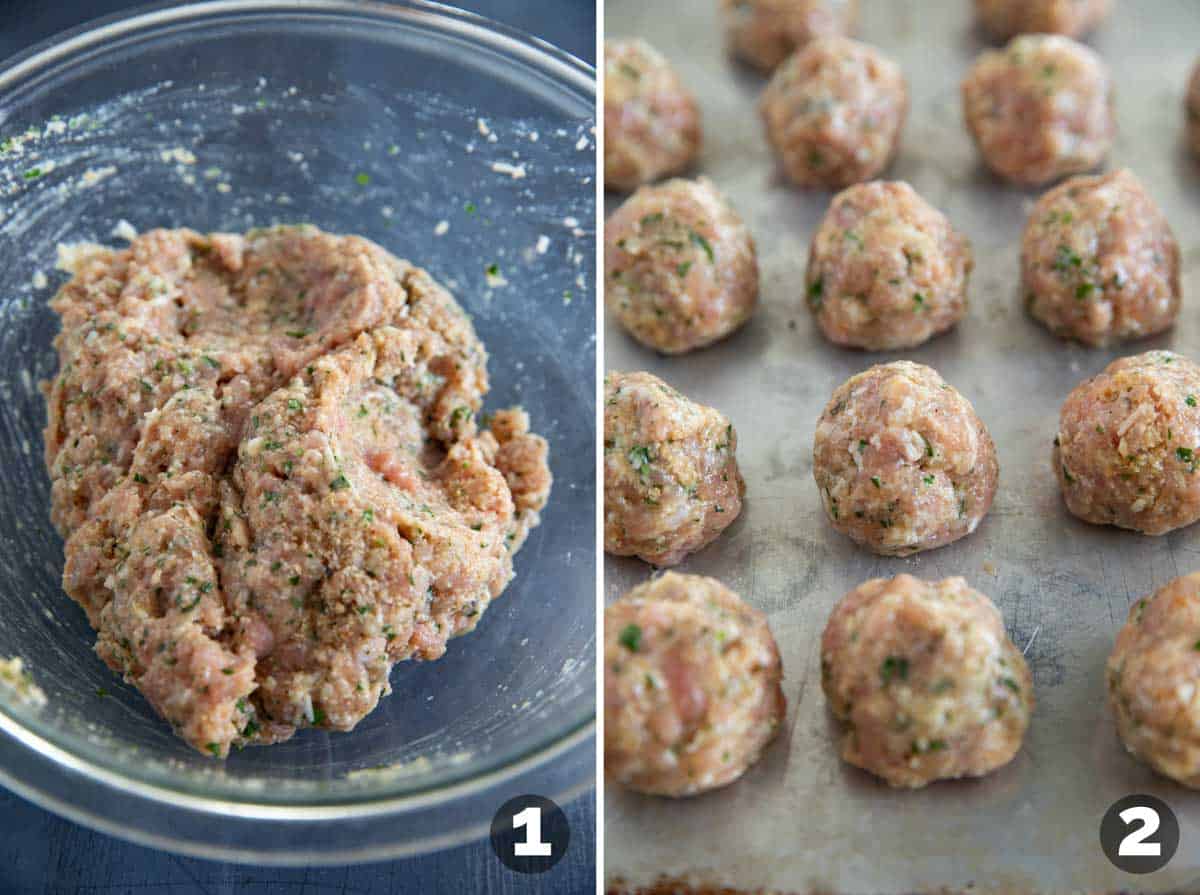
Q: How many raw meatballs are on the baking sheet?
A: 15